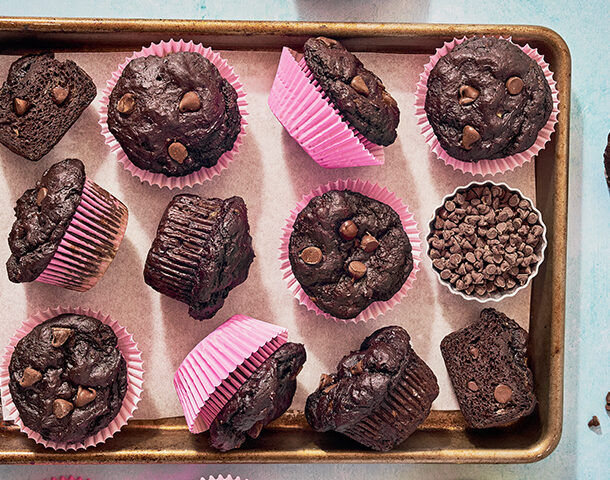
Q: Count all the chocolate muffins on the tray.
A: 11